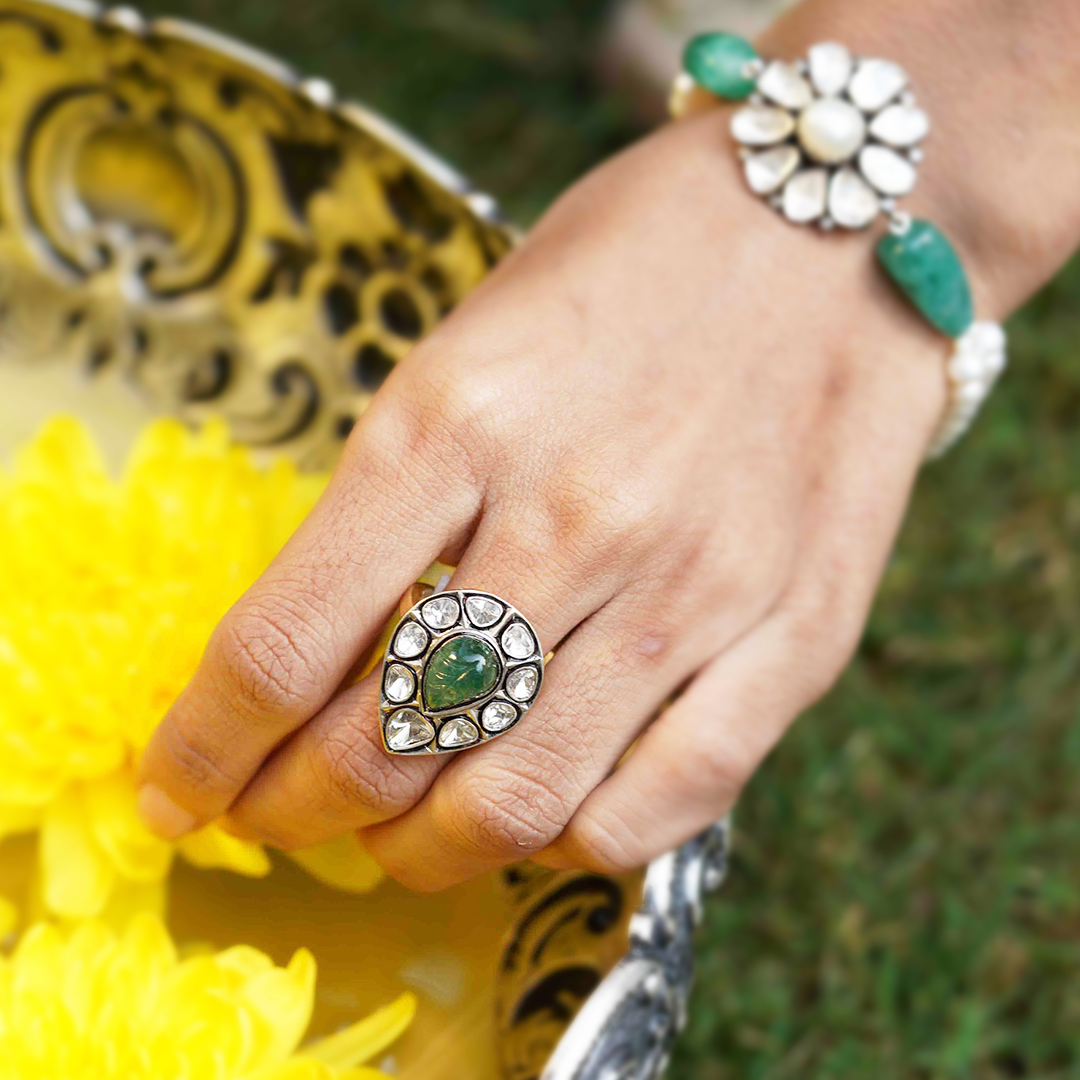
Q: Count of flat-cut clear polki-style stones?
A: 9